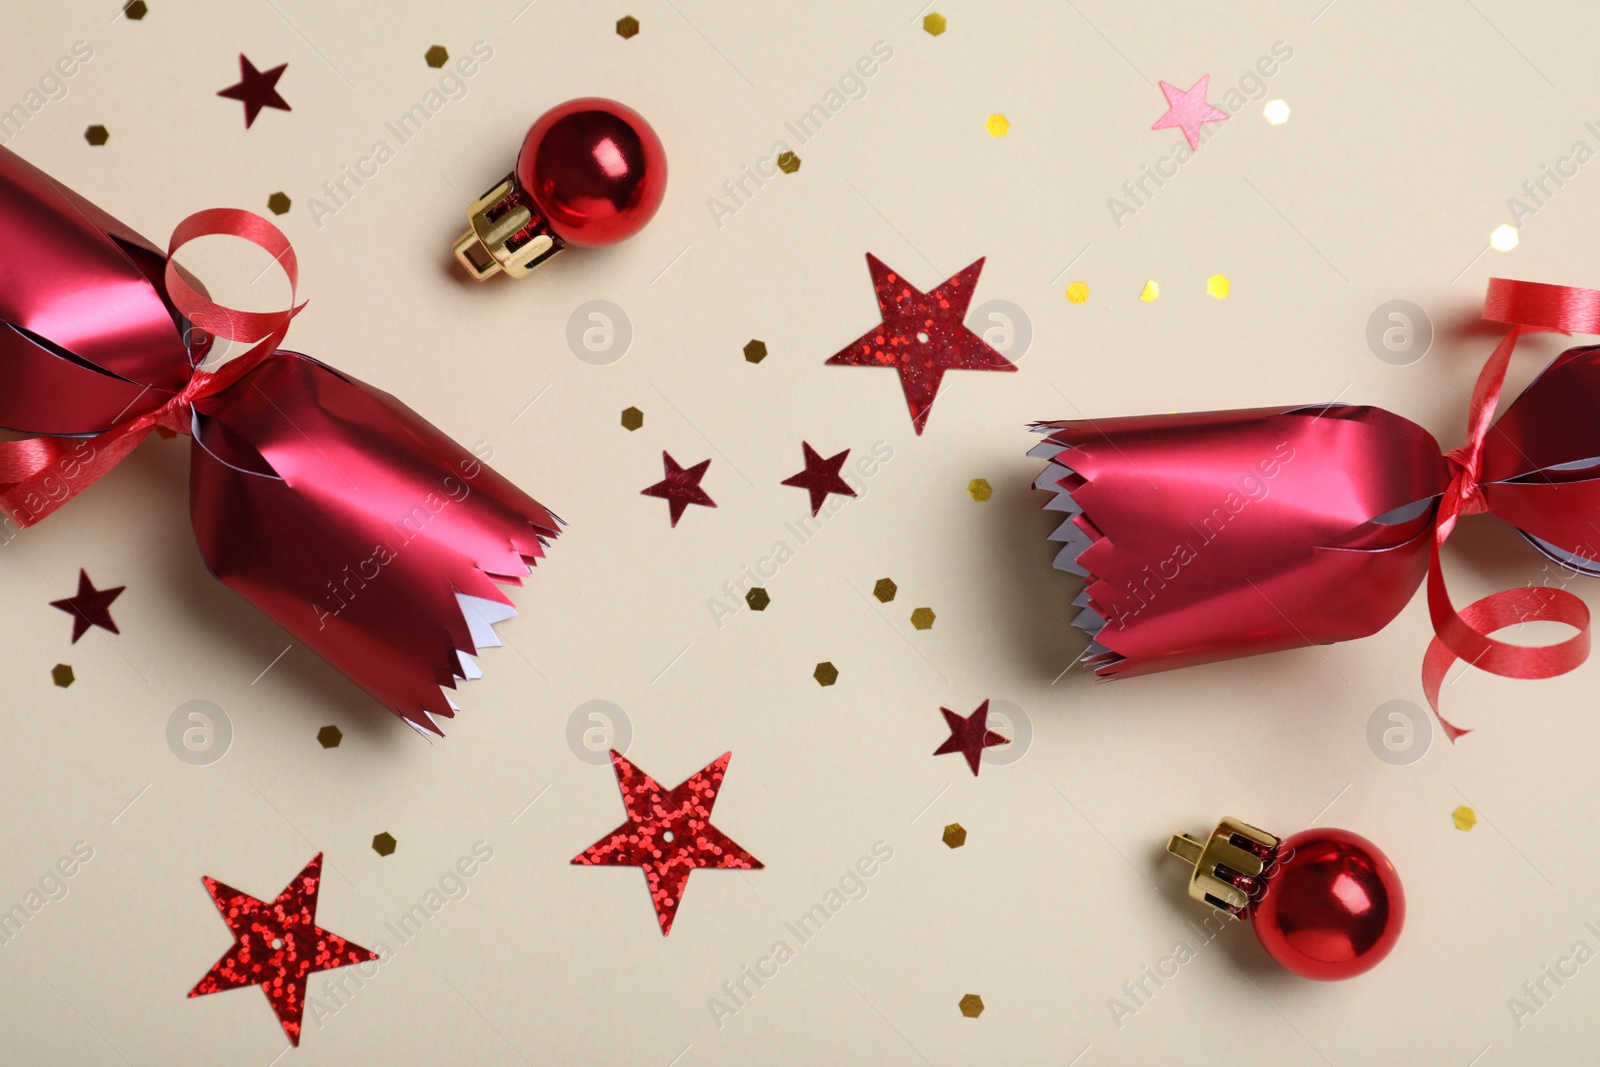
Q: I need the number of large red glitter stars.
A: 3